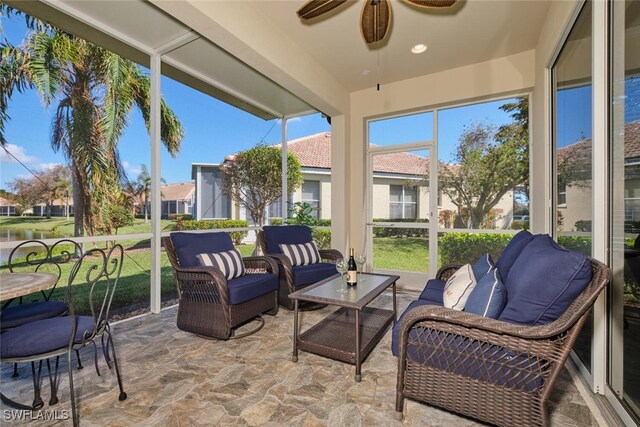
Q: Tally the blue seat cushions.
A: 6